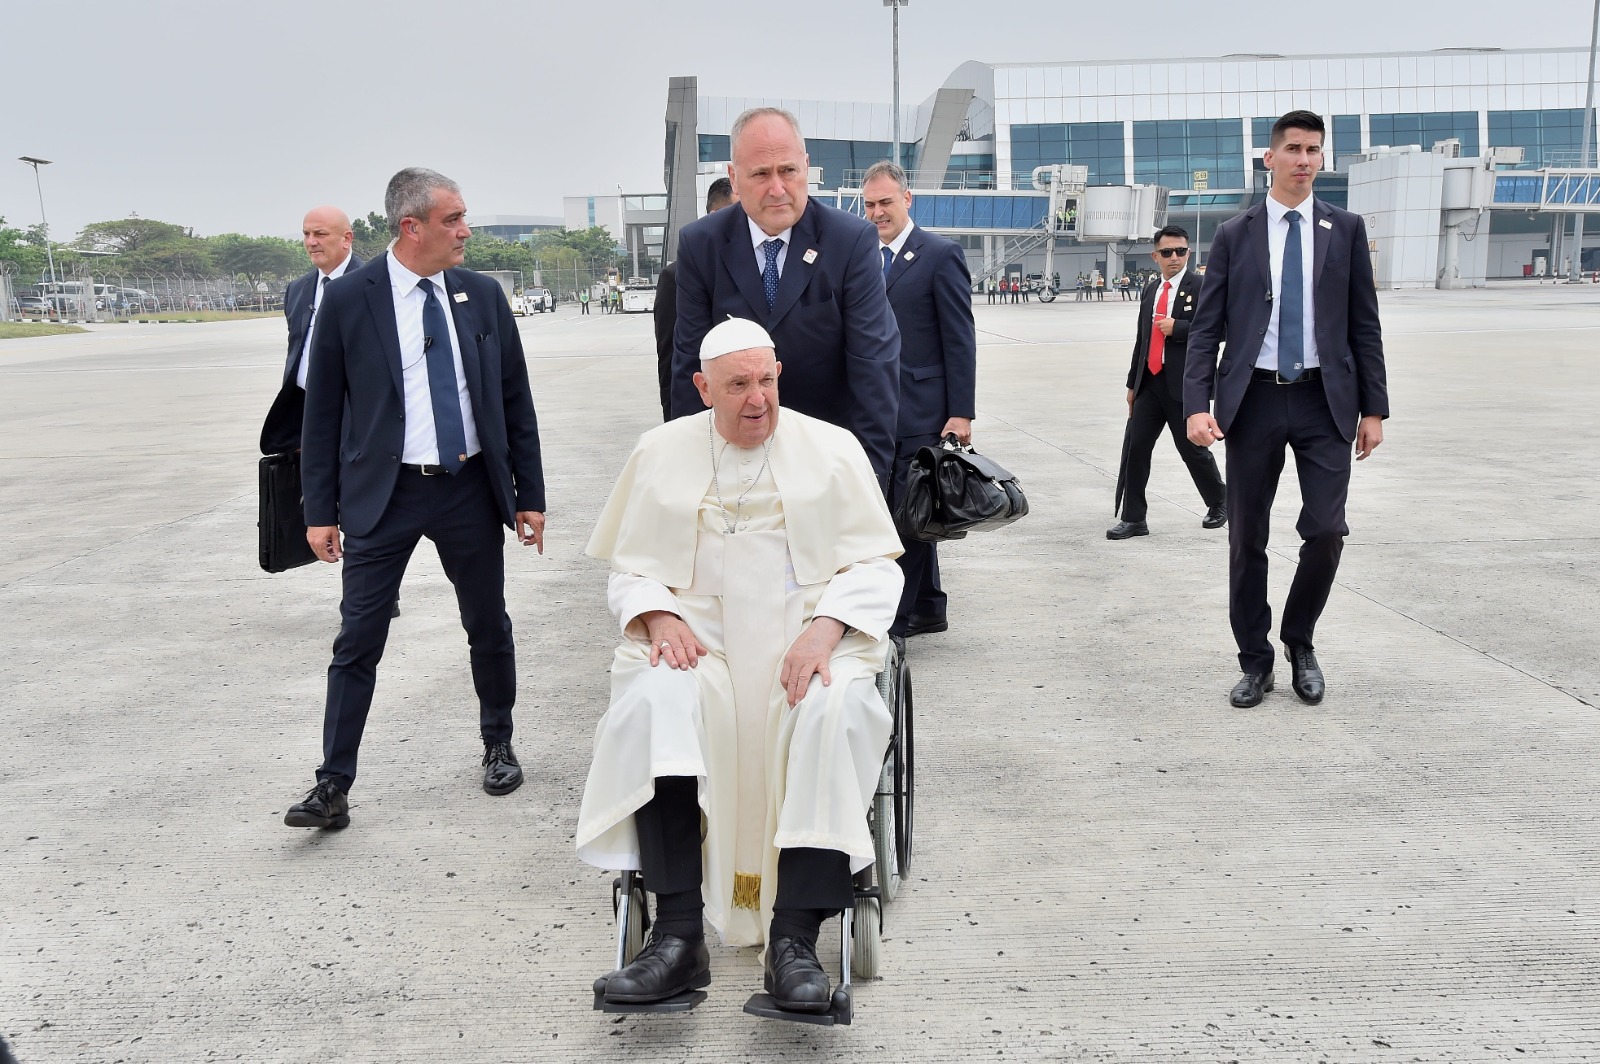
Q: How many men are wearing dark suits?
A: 7